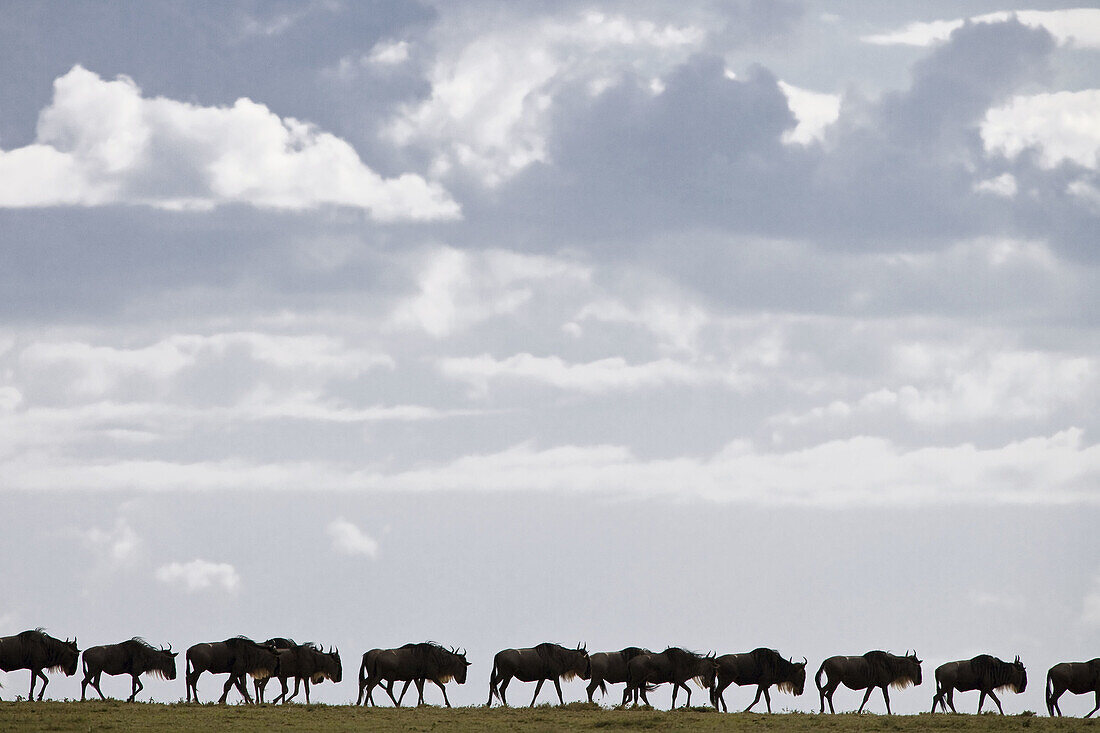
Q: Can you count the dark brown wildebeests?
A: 14